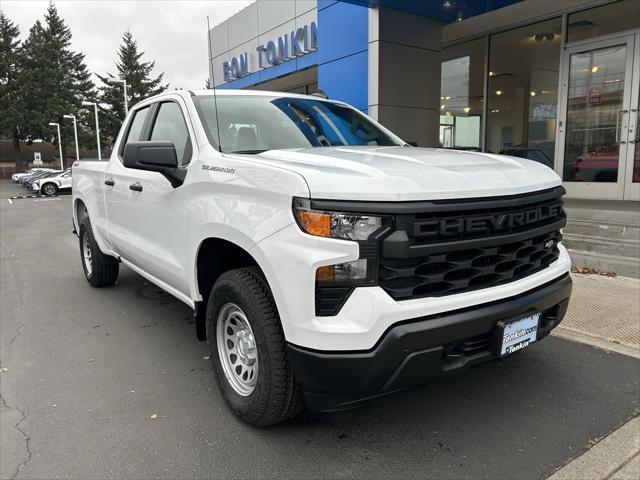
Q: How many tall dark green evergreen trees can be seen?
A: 3